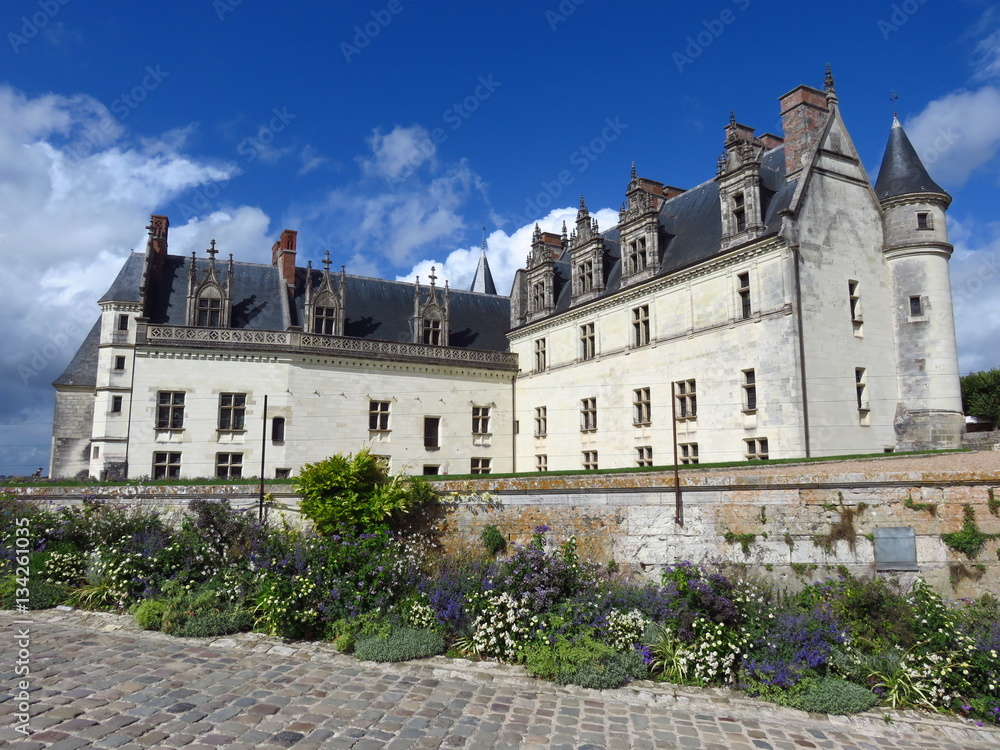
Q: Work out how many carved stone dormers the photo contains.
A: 7